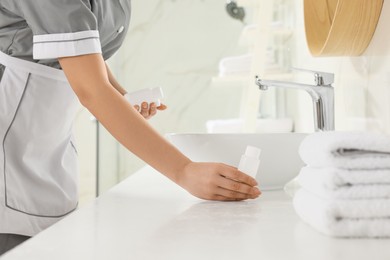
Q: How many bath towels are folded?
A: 3